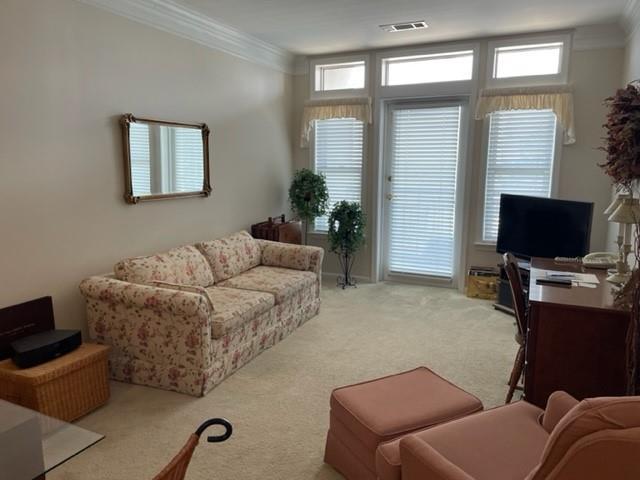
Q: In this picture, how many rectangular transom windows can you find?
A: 3